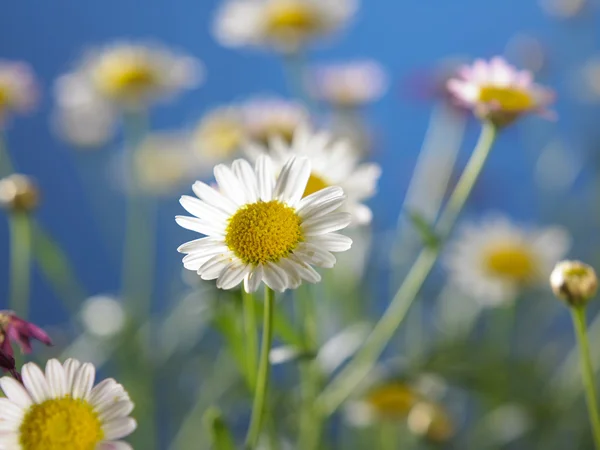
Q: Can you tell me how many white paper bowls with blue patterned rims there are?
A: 0